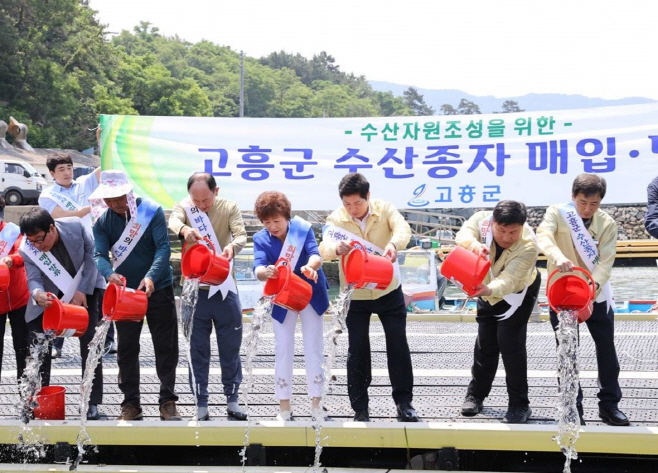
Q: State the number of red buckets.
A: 9